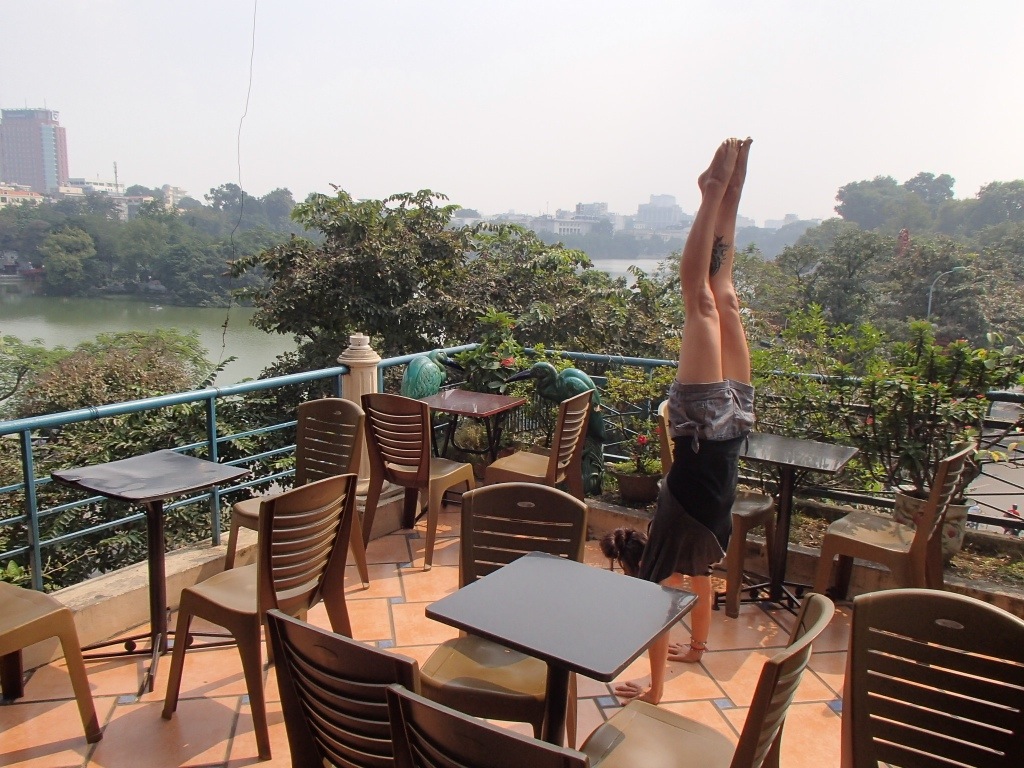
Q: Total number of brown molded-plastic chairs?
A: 12